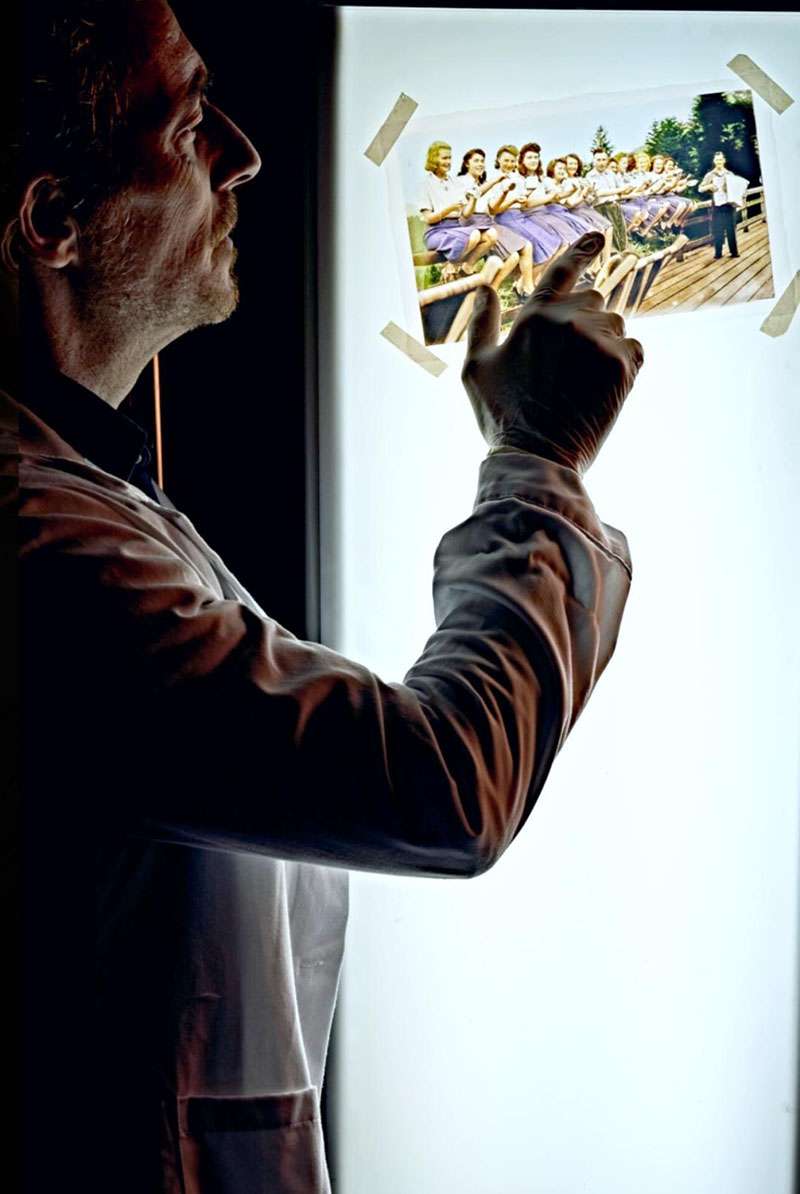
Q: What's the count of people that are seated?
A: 12